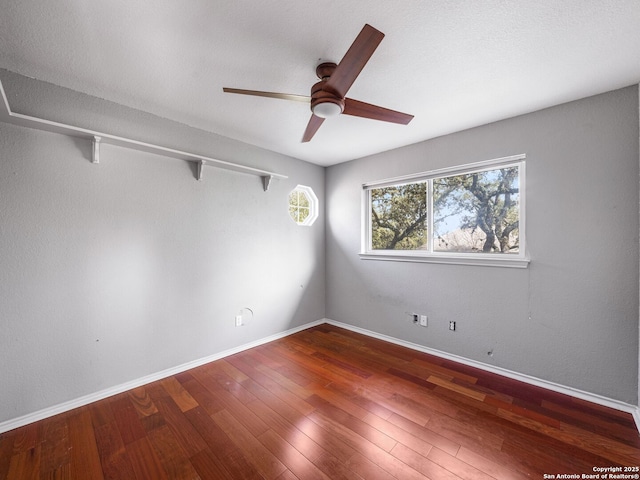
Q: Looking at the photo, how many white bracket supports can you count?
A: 3